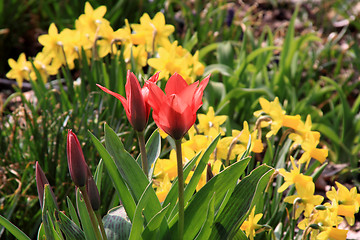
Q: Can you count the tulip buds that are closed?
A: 3